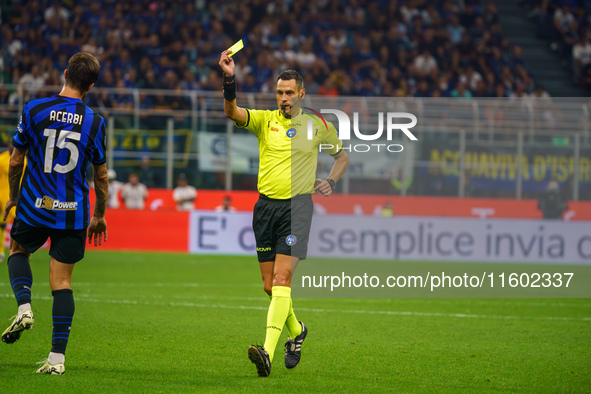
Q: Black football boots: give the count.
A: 2